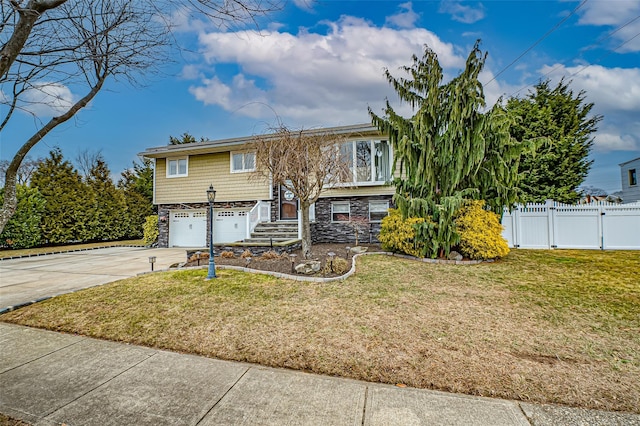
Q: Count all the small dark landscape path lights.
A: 6